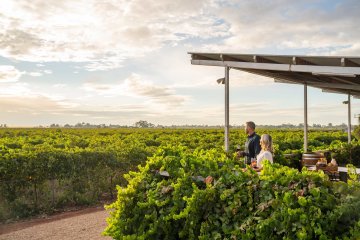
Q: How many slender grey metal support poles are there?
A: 3